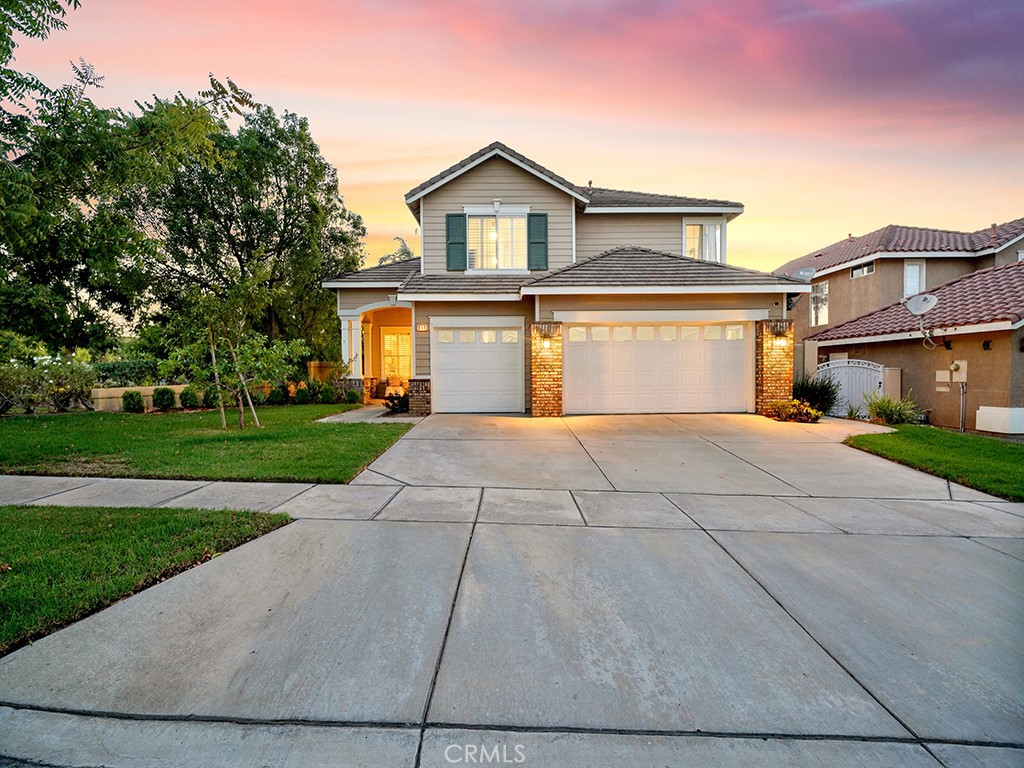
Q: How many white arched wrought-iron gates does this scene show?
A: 1